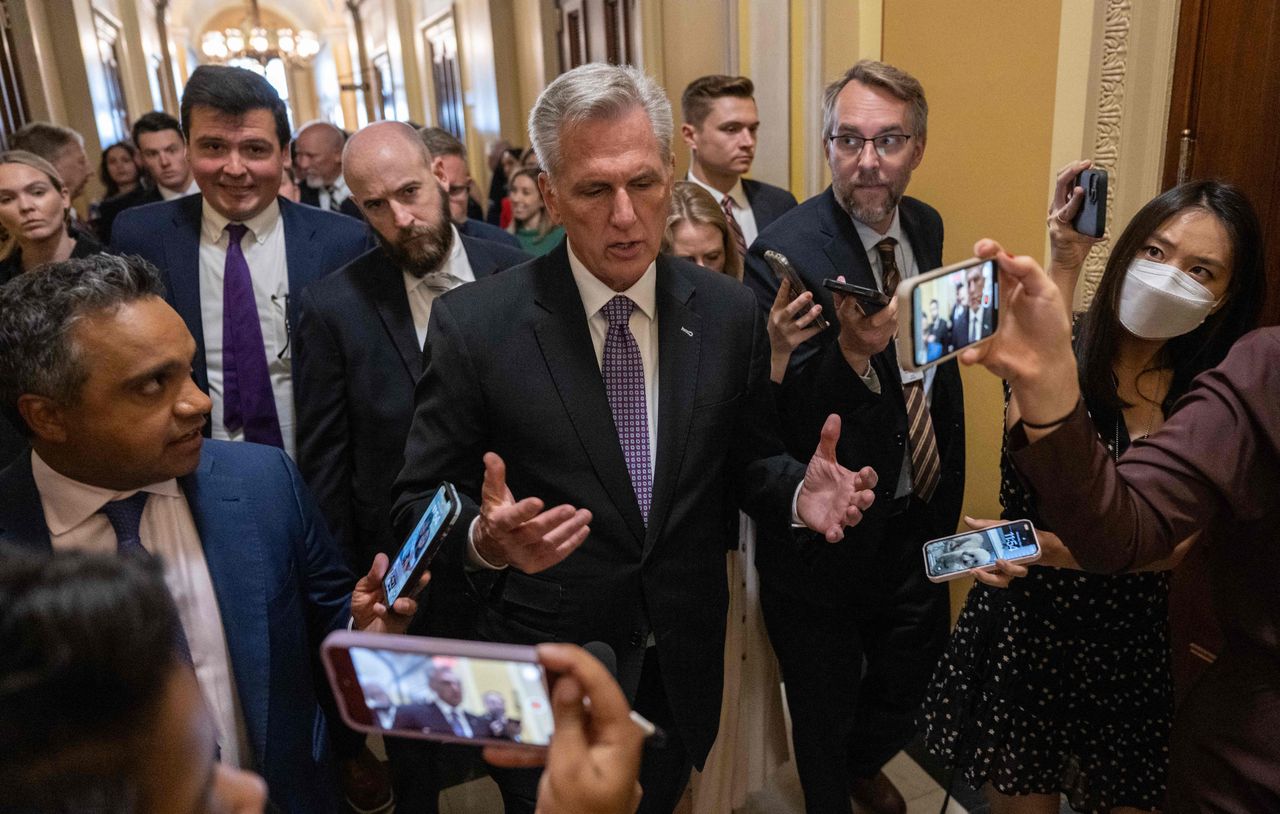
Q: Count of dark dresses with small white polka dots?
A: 1